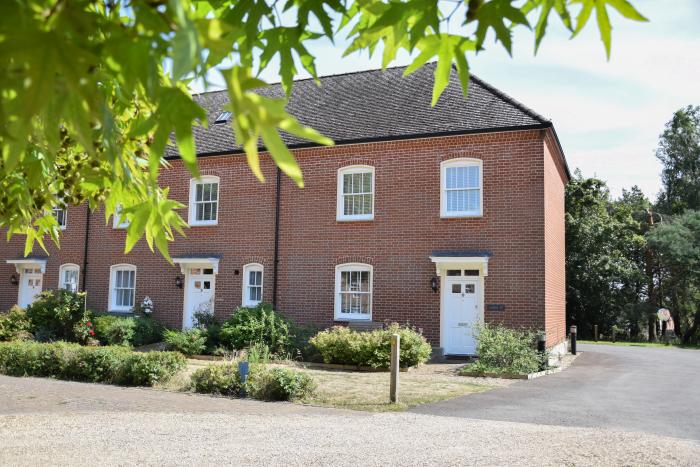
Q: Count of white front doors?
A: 3